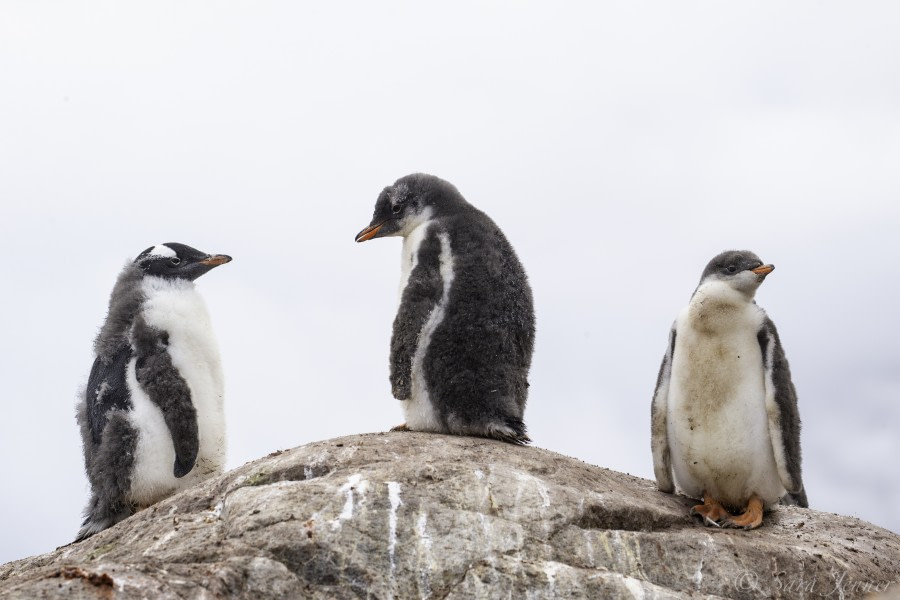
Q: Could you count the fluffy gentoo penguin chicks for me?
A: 3